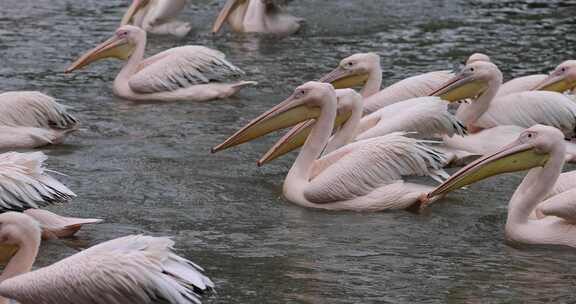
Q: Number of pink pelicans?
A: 13